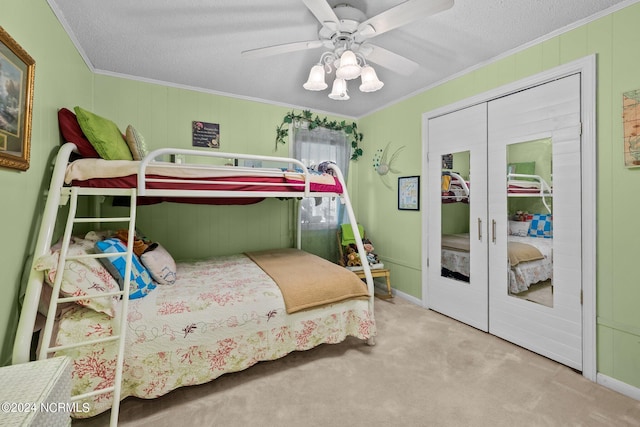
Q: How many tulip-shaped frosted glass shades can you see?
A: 4